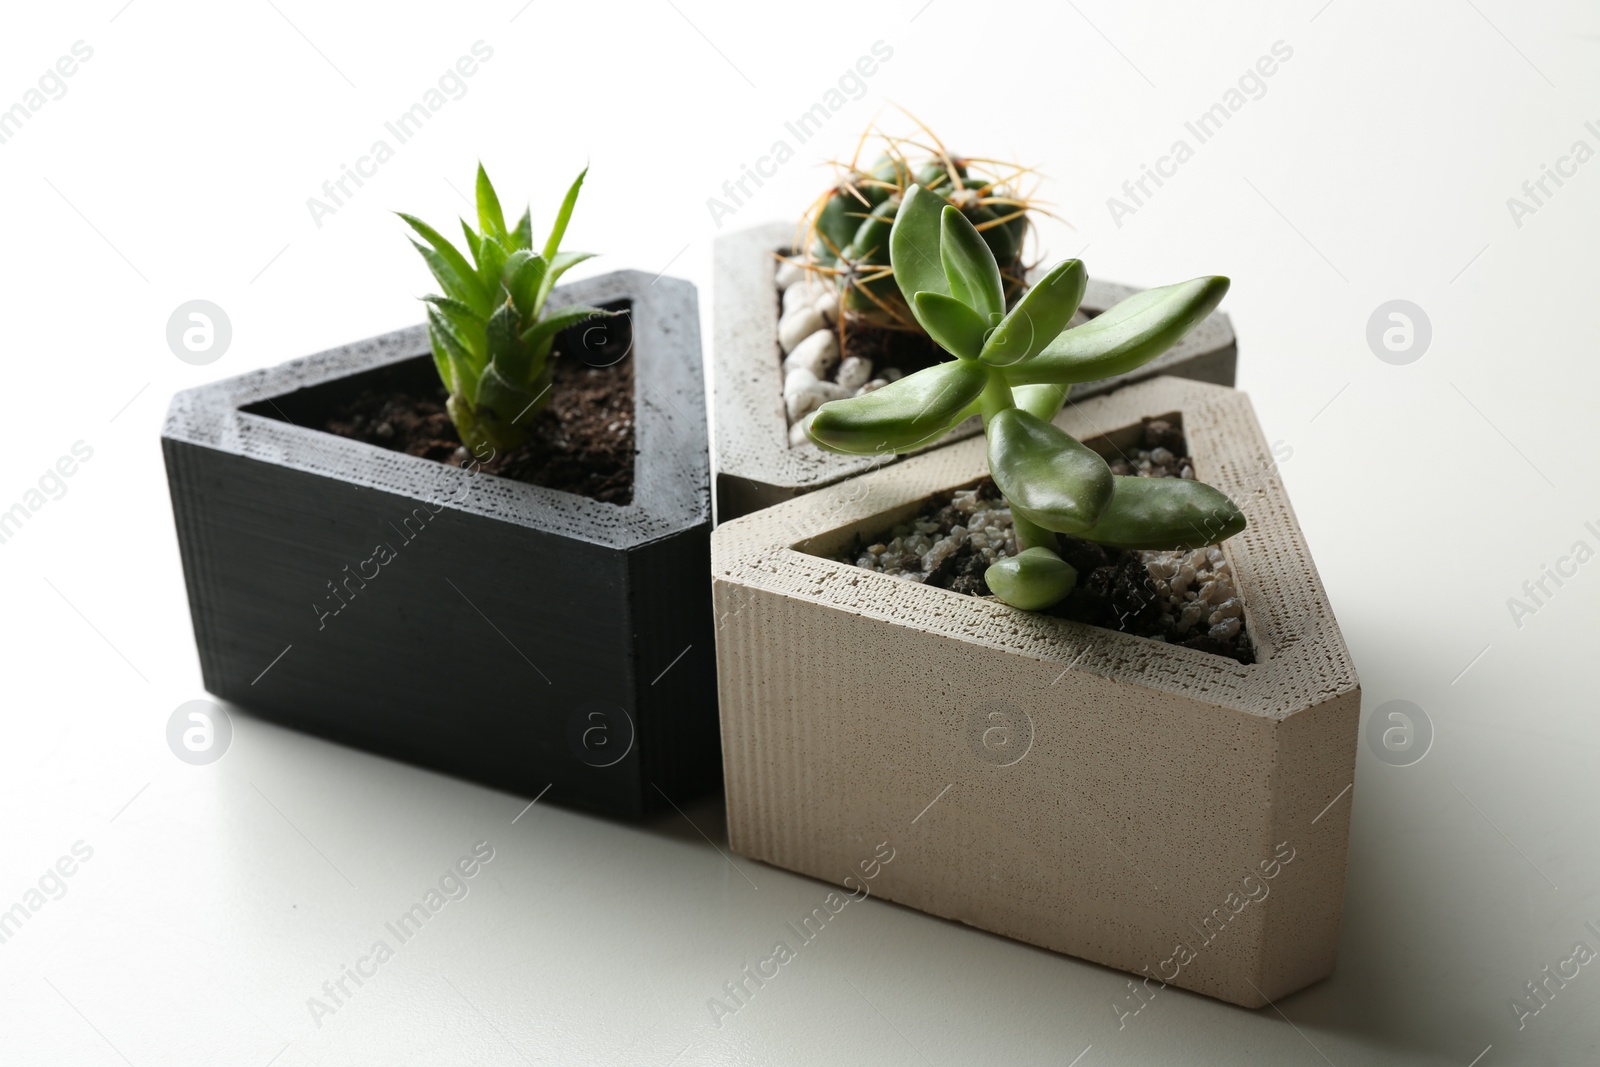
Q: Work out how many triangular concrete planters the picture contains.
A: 3